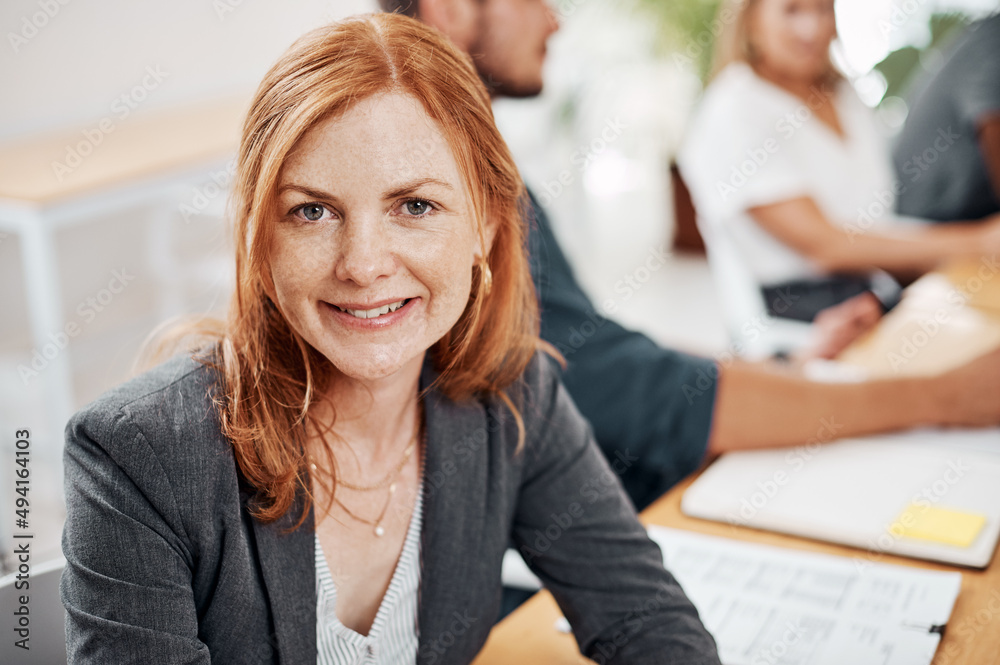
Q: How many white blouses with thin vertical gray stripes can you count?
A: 1